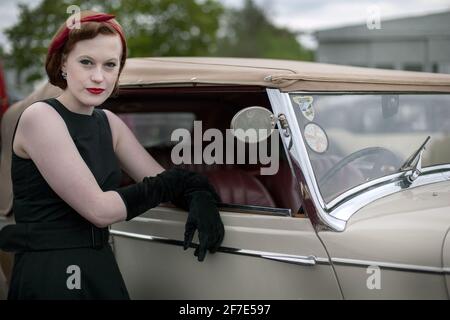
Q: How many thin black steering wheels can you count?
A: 1